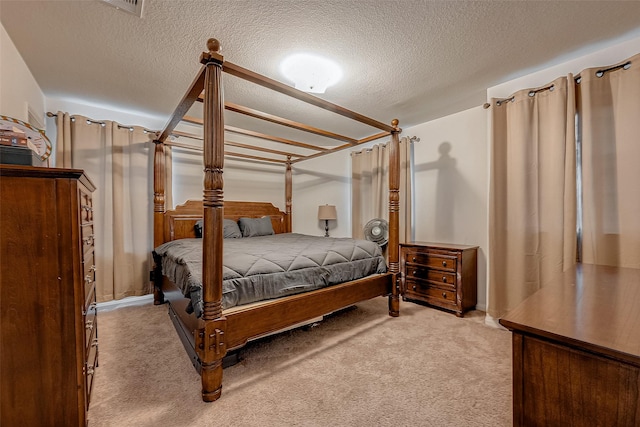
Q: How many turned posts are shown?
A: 4